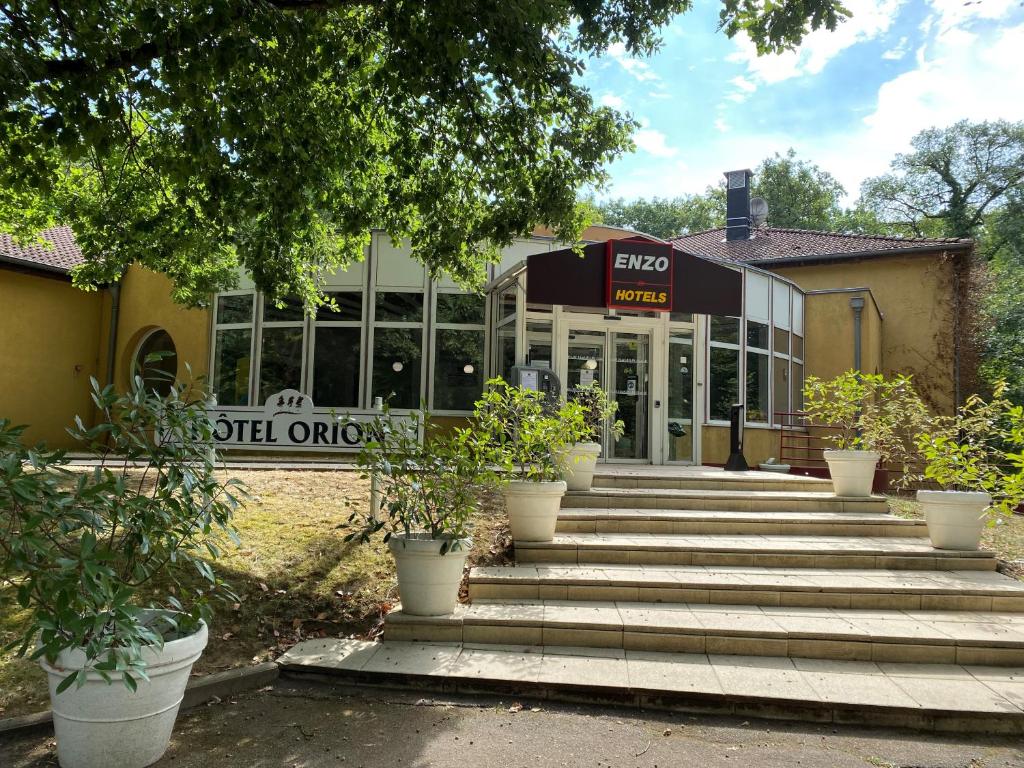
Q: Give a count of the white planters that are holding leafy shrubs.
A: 6